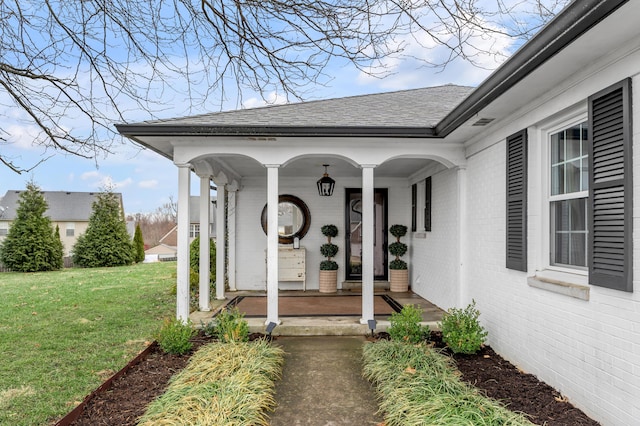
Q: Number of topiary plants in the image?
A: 2